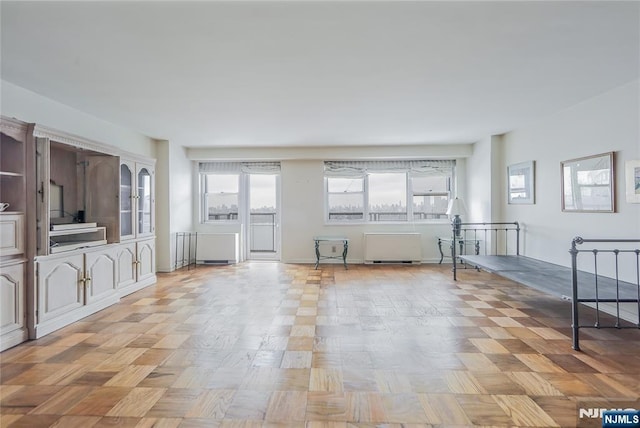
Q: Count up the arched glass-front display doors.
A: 2